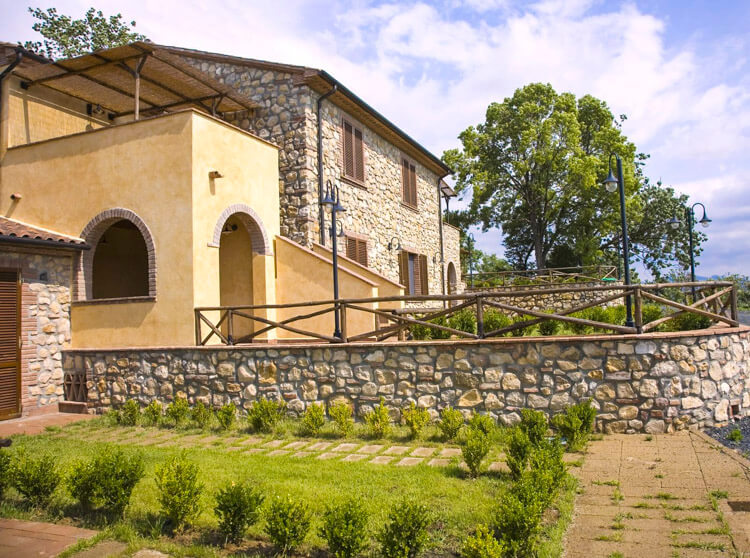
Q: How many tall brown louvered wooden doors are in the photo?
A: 1